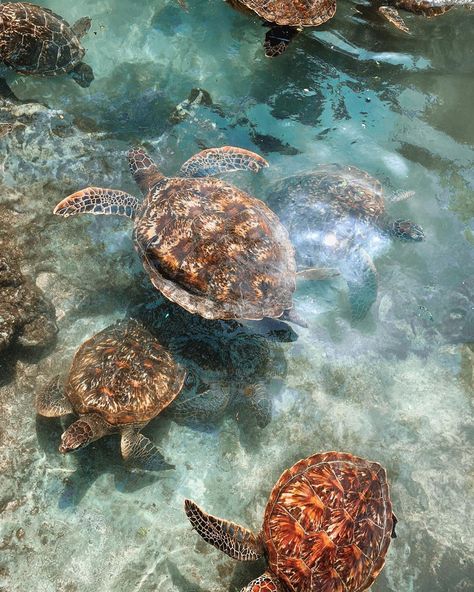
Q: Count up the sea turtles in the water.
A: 8